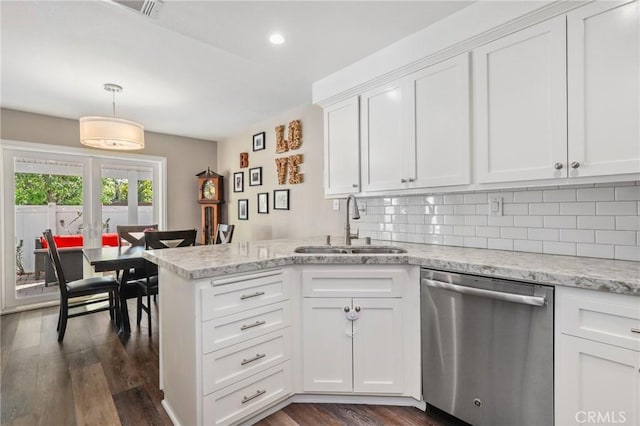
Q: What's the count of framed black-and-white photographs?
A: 6